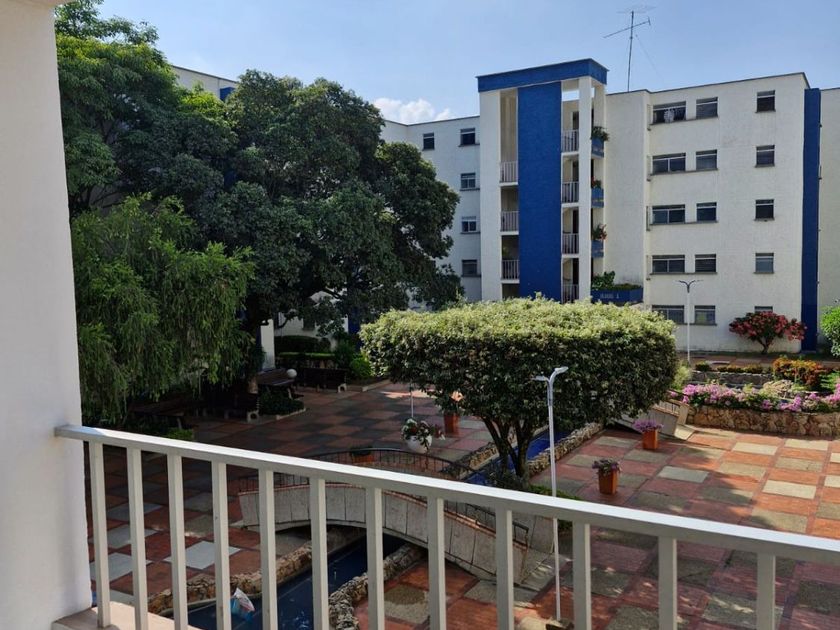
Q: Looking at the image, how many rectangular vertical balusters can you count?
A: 12